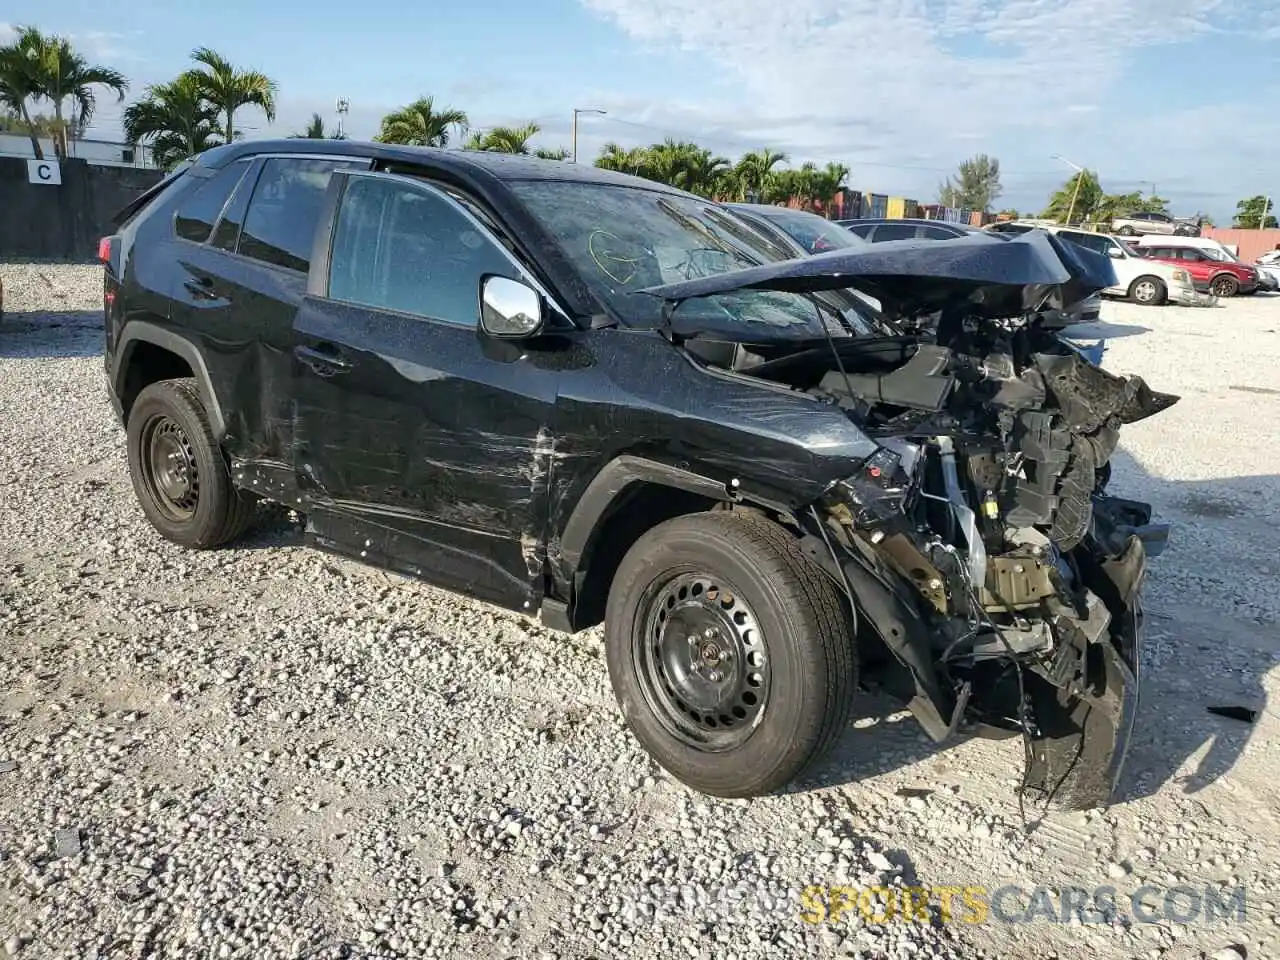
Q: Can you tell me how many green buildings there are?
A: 0